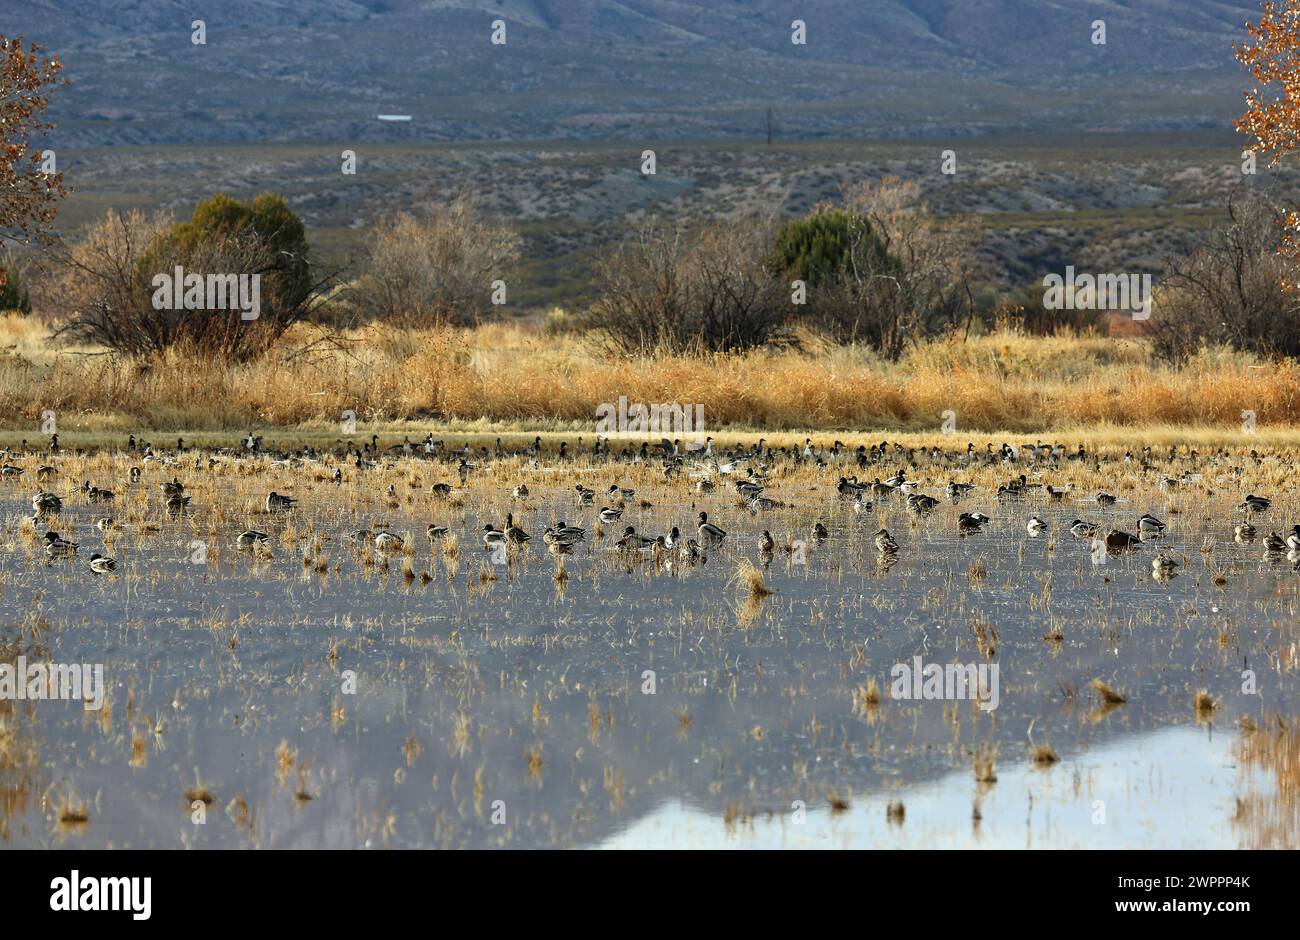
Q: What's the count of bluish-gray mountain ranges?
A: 1